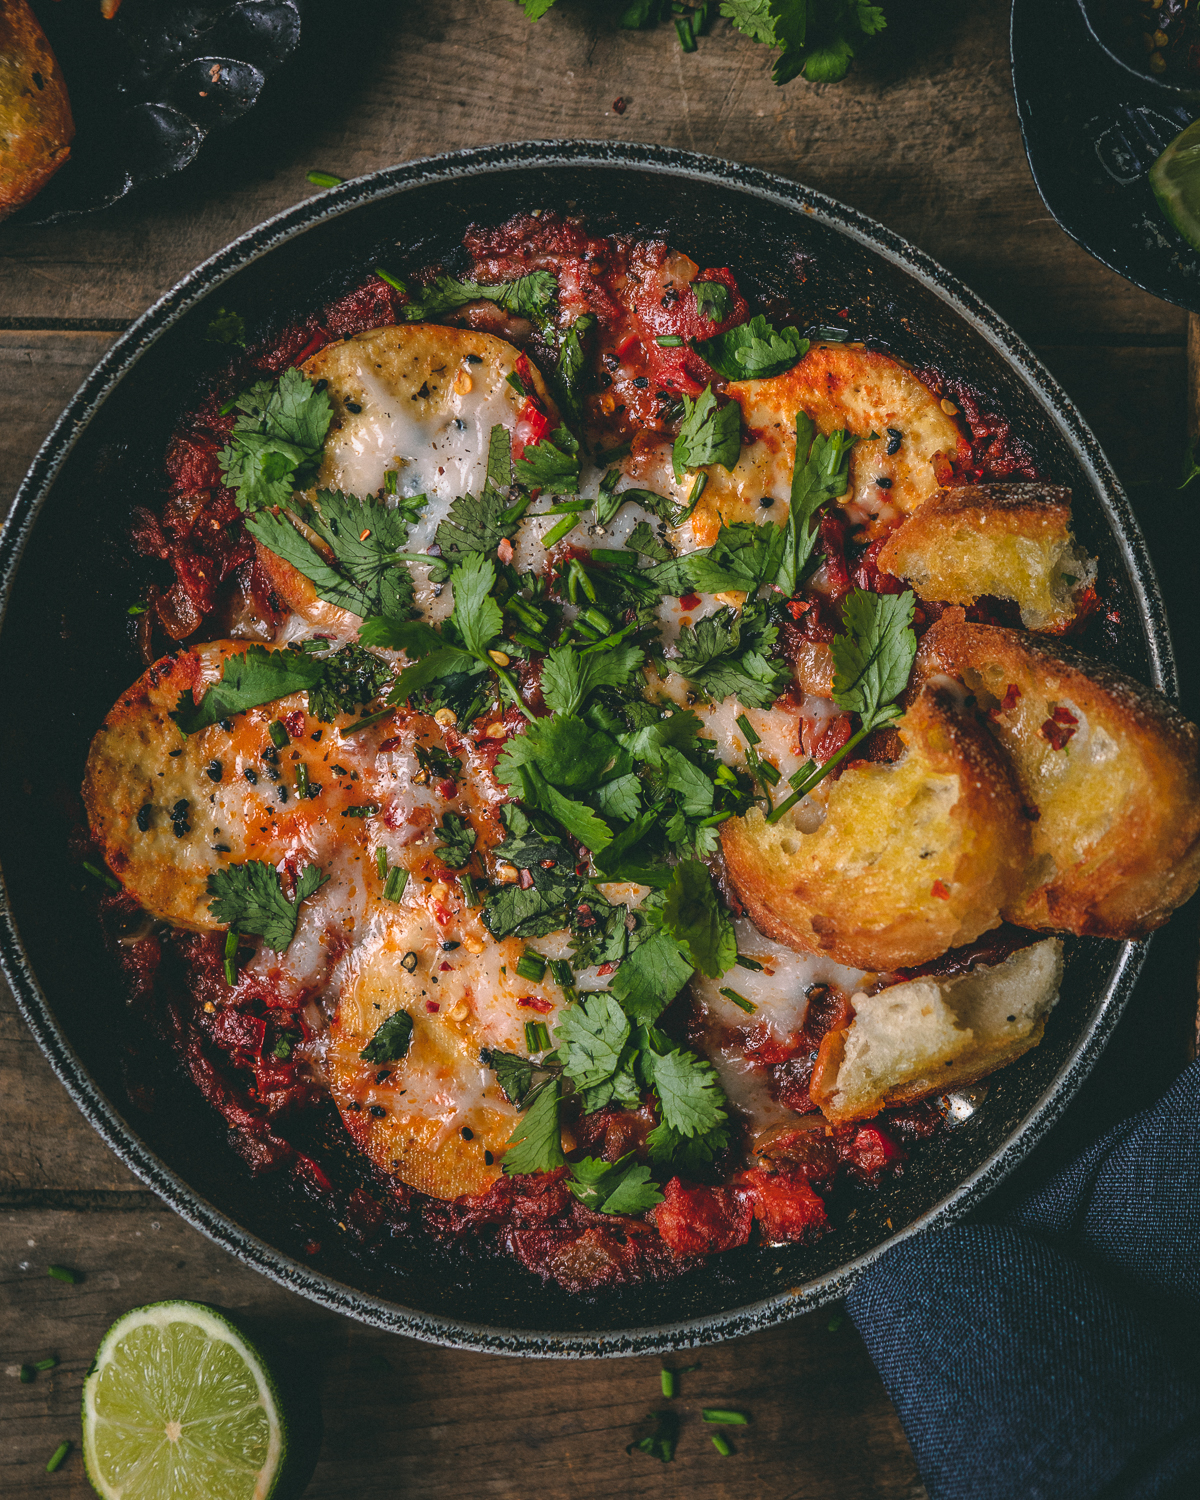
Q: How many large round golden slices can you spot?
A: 4